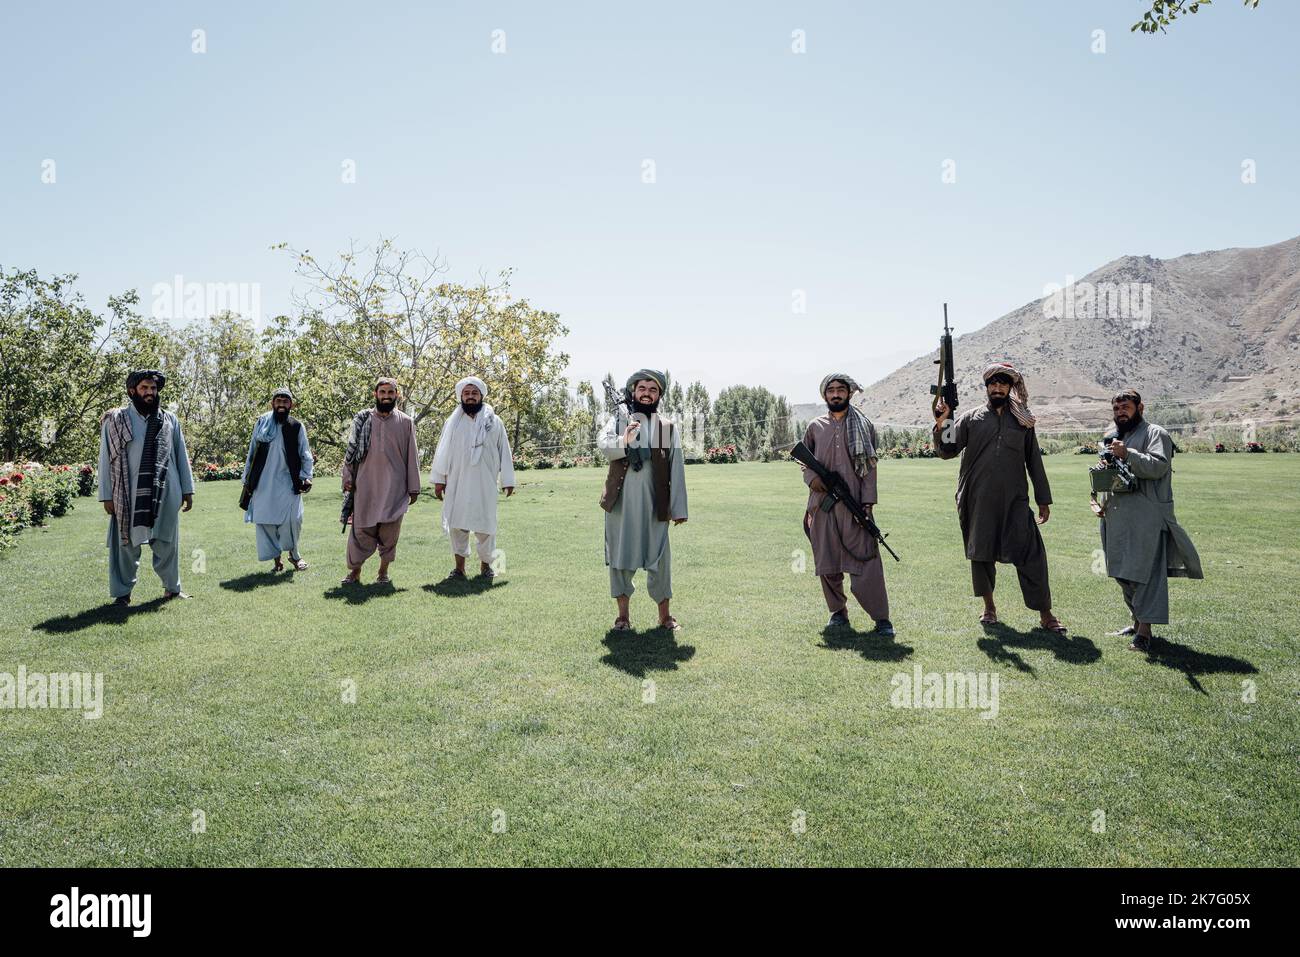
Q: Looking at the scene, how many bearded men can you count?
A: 8